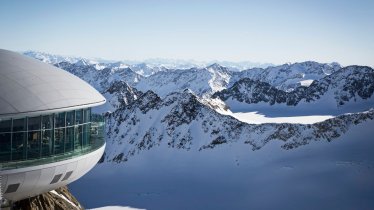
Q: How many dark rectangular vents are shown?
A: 3